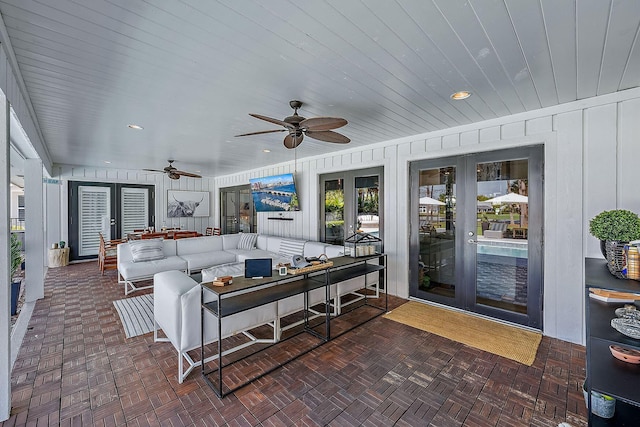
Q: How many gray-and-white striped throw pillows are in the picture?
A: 3